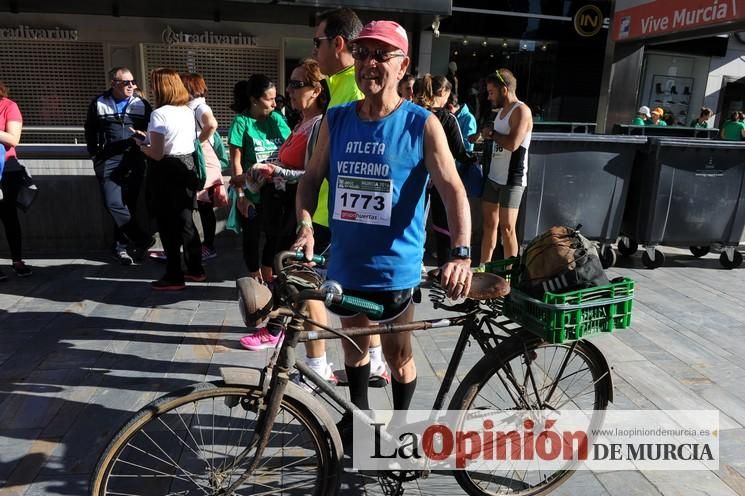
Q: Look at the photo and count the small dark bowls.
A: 0